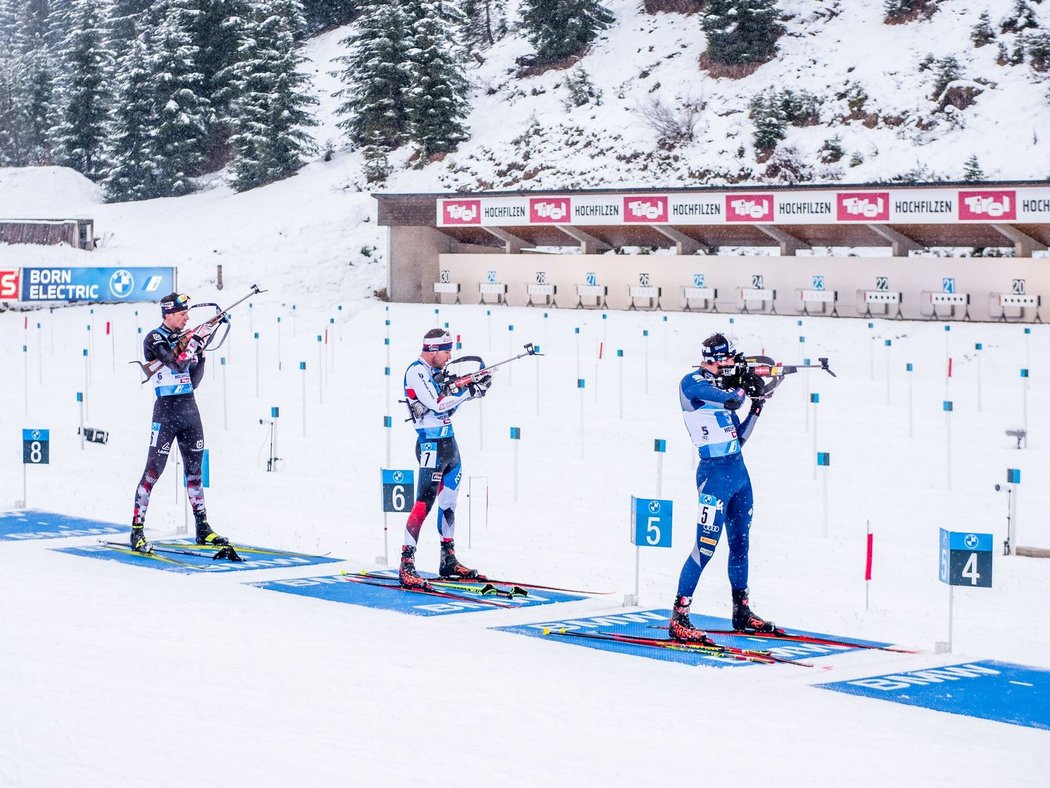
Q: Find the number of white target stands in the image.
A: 11